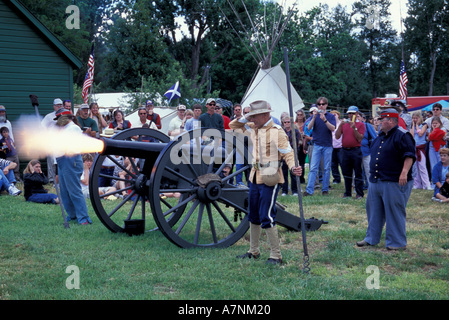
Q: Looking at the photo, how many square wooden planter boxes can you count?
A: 0